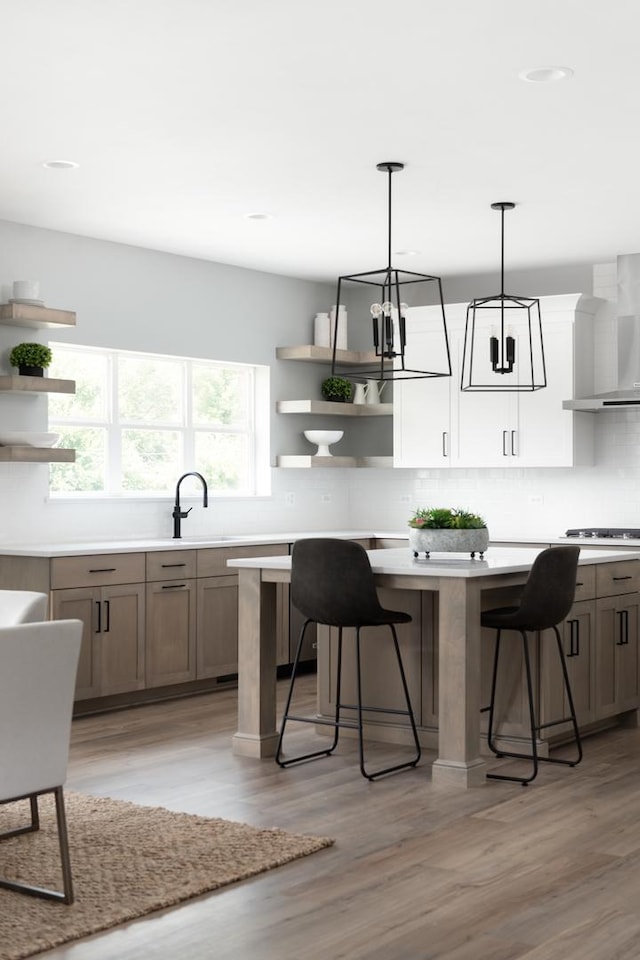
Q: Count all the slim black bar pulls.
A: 14